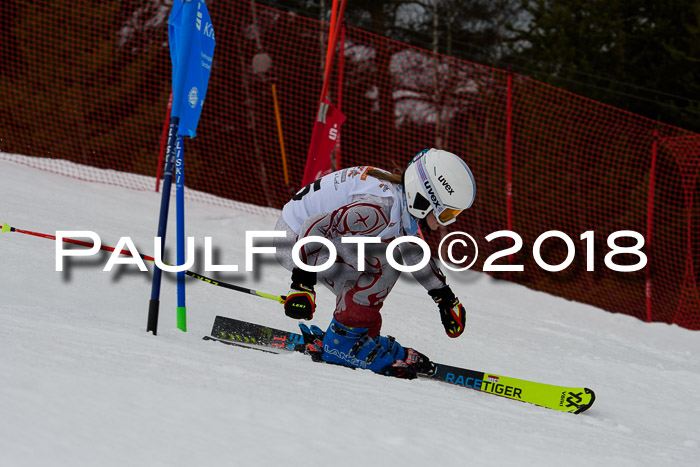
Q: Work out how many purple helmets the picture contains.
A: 0